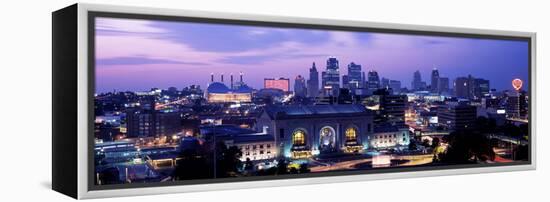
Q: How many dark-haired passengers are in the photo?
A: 0